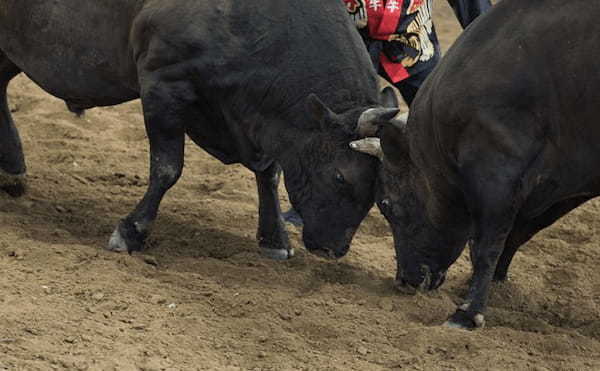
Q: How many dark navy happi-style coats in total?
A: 1